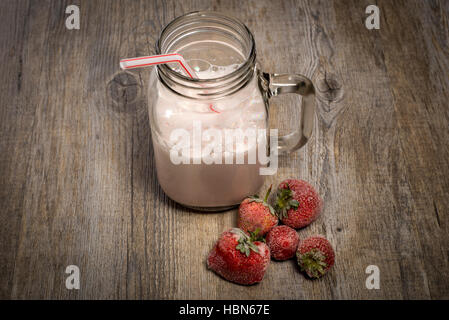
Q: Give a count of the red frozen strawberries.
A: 5